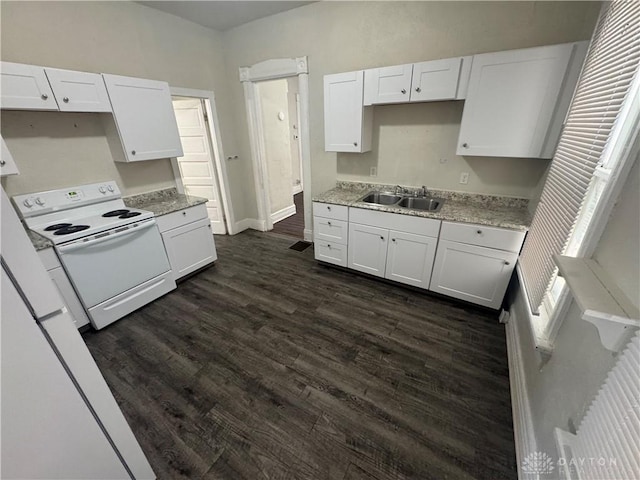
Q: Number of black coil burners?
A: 4